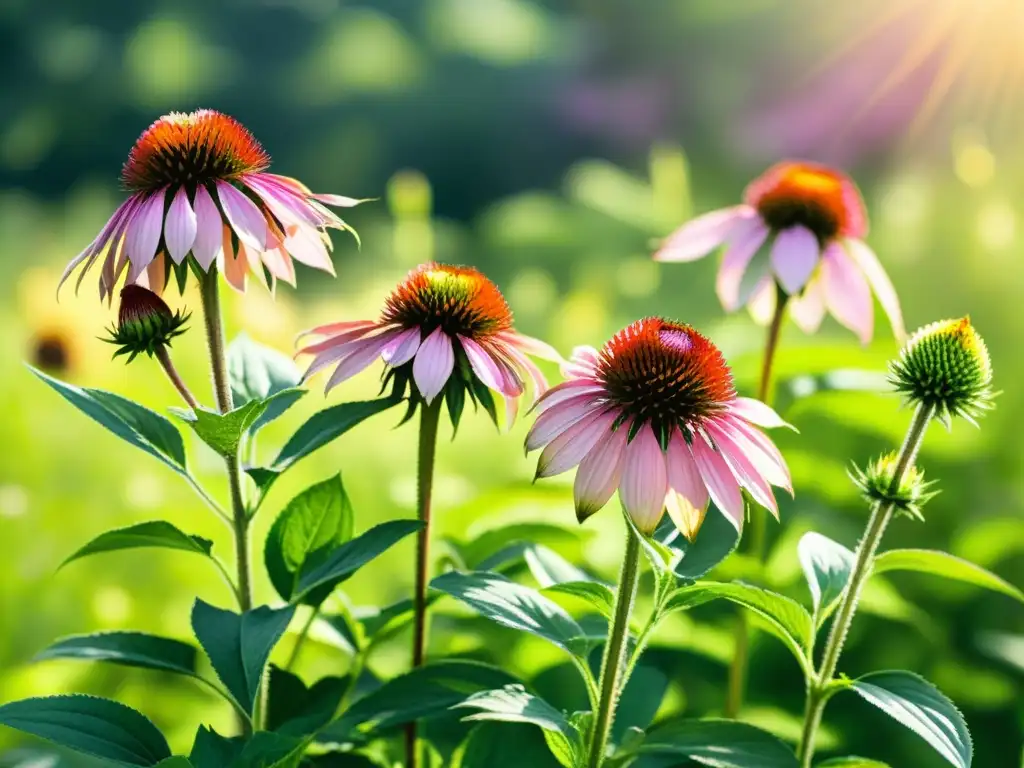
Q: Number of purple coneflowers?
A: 4